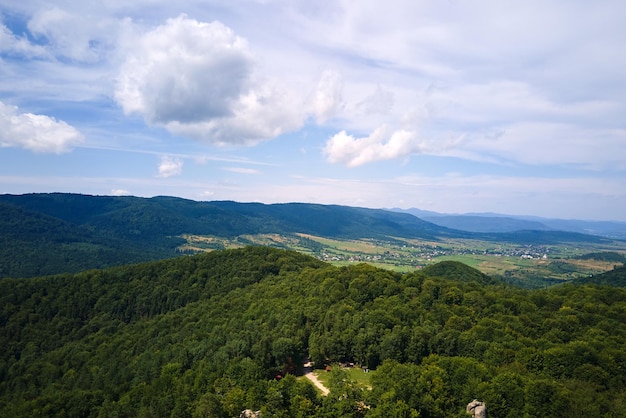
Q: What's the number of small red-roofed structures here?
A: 2